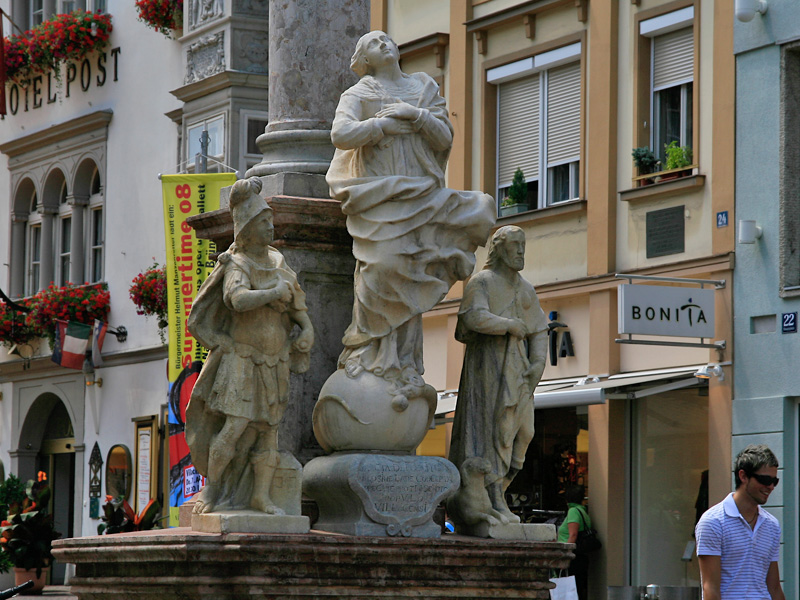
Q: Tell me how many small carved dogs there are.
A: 1